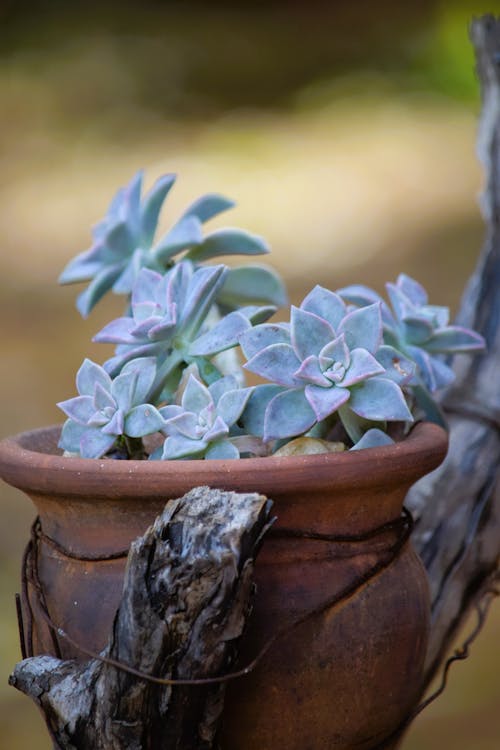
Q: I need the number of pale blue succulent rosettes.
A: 6